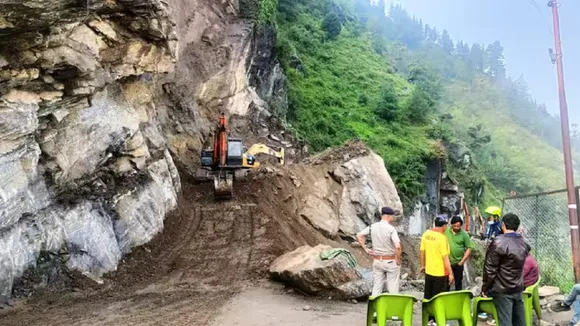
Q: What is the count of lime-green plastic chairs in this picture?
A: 4